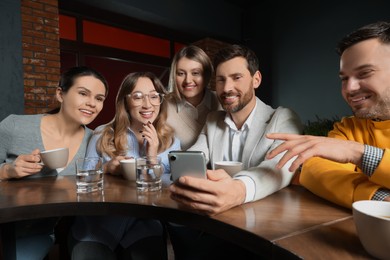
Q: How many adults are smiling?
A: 5